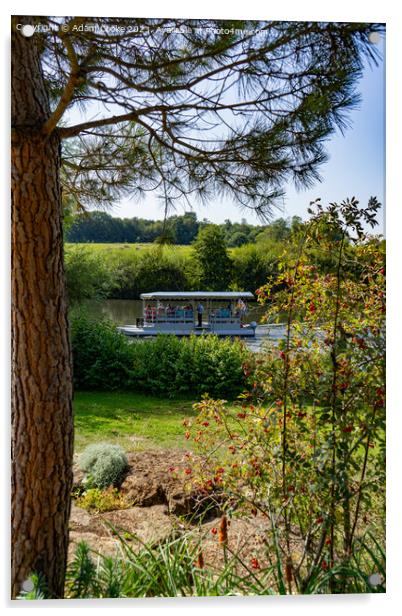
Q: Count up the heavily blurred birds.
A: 0